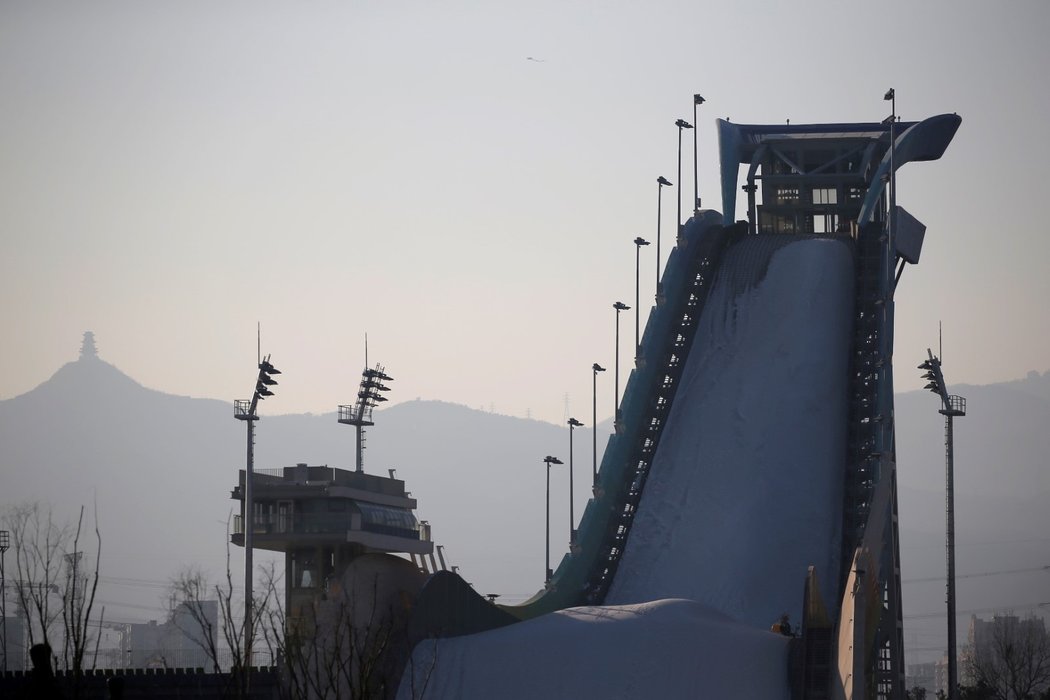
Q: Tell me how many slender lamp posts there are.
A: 9